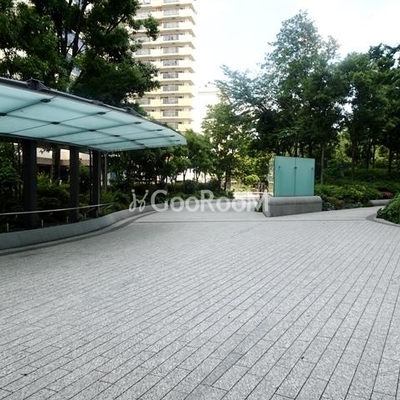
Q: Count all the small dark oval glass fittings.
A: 12